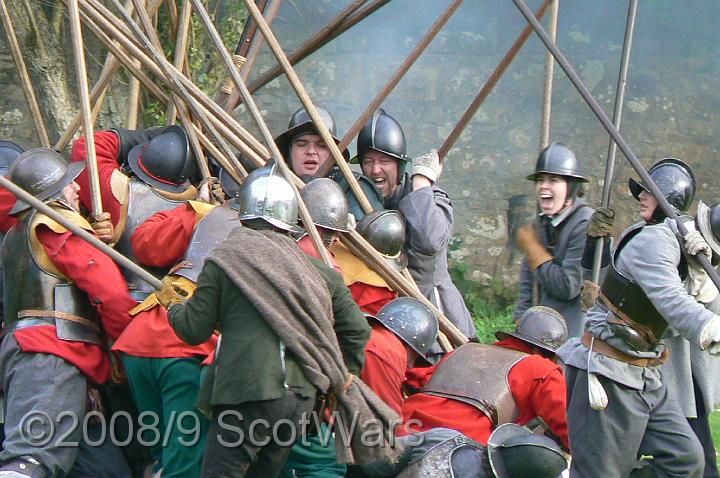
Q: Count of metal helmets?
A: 15